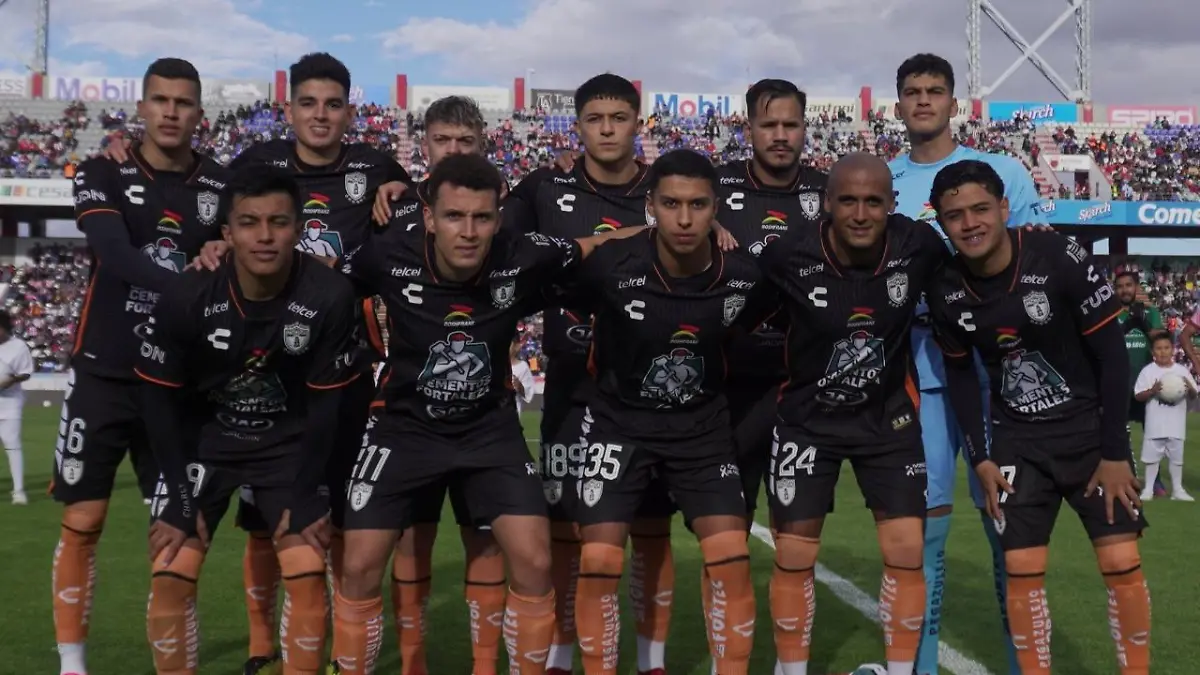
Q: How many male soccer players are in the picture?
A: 11